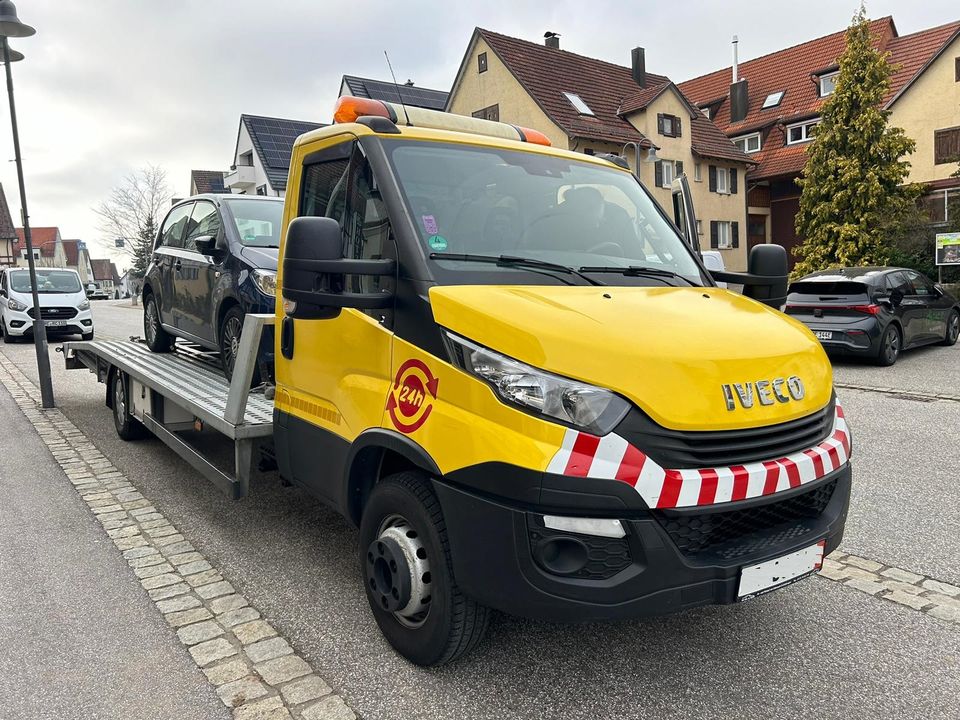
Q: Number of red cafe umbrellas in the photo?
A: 0